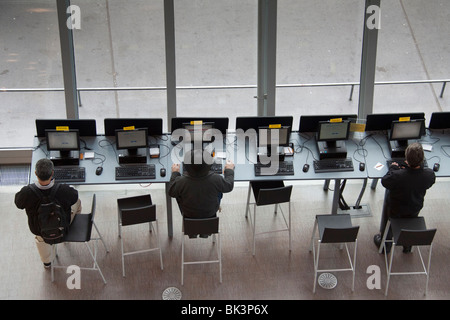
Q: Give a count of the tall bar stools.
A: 6